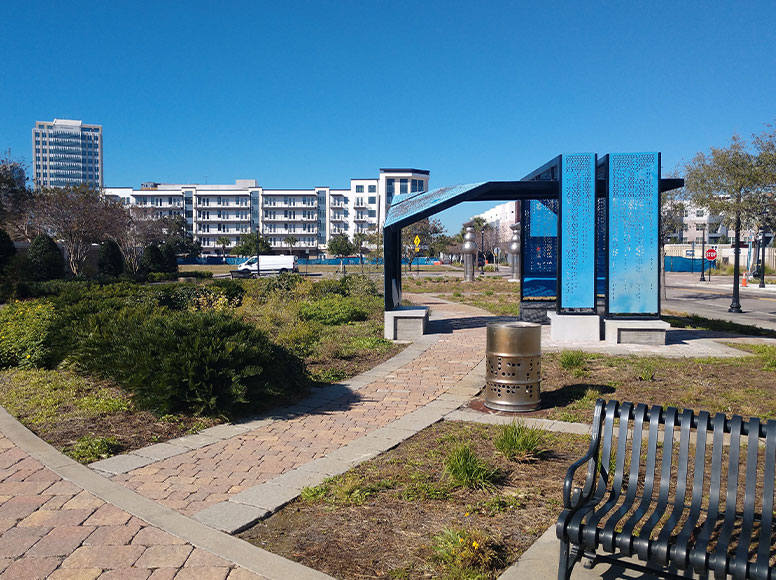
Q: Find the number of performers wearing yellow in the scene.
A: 0